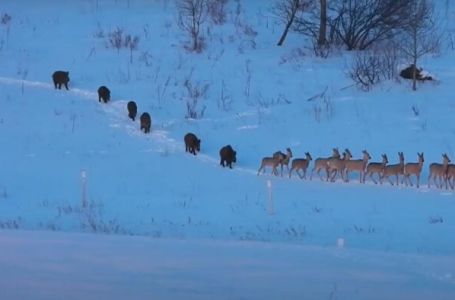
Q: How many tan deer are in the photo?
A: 11